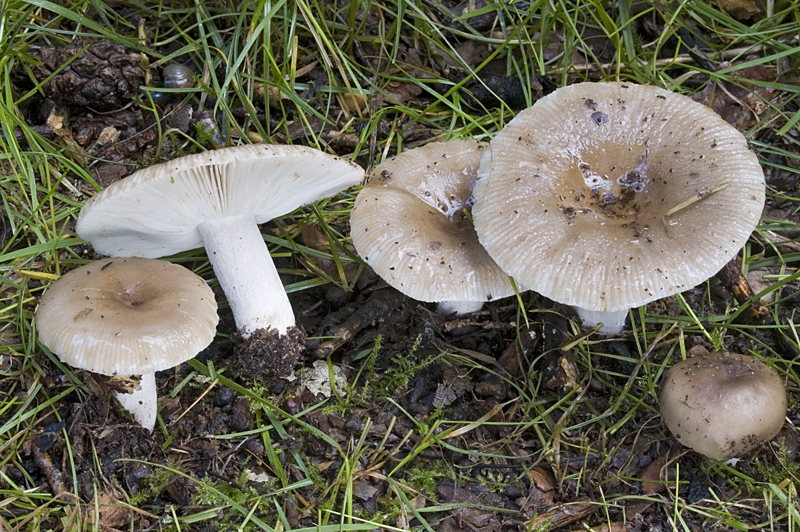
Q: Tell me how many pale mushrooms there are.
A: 5